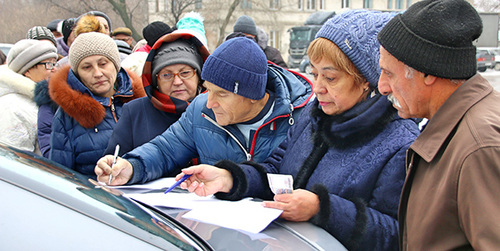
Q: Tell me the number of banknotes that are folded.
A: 1